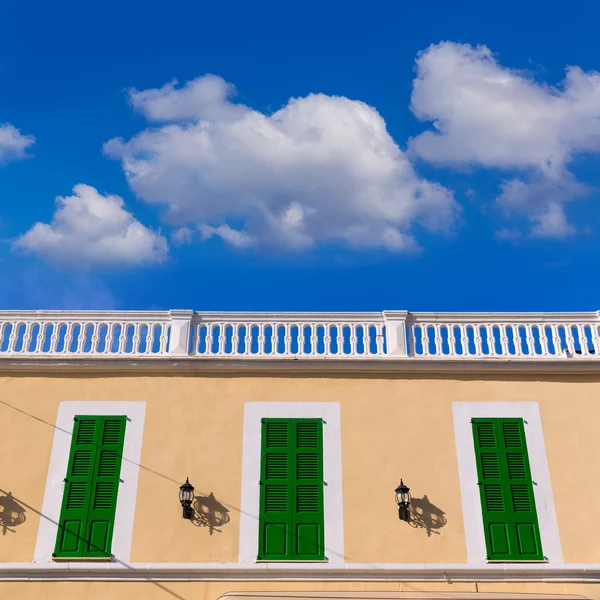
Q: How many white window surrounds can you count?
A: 3